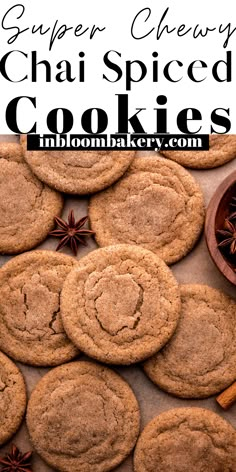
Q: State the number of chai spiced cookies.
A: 10